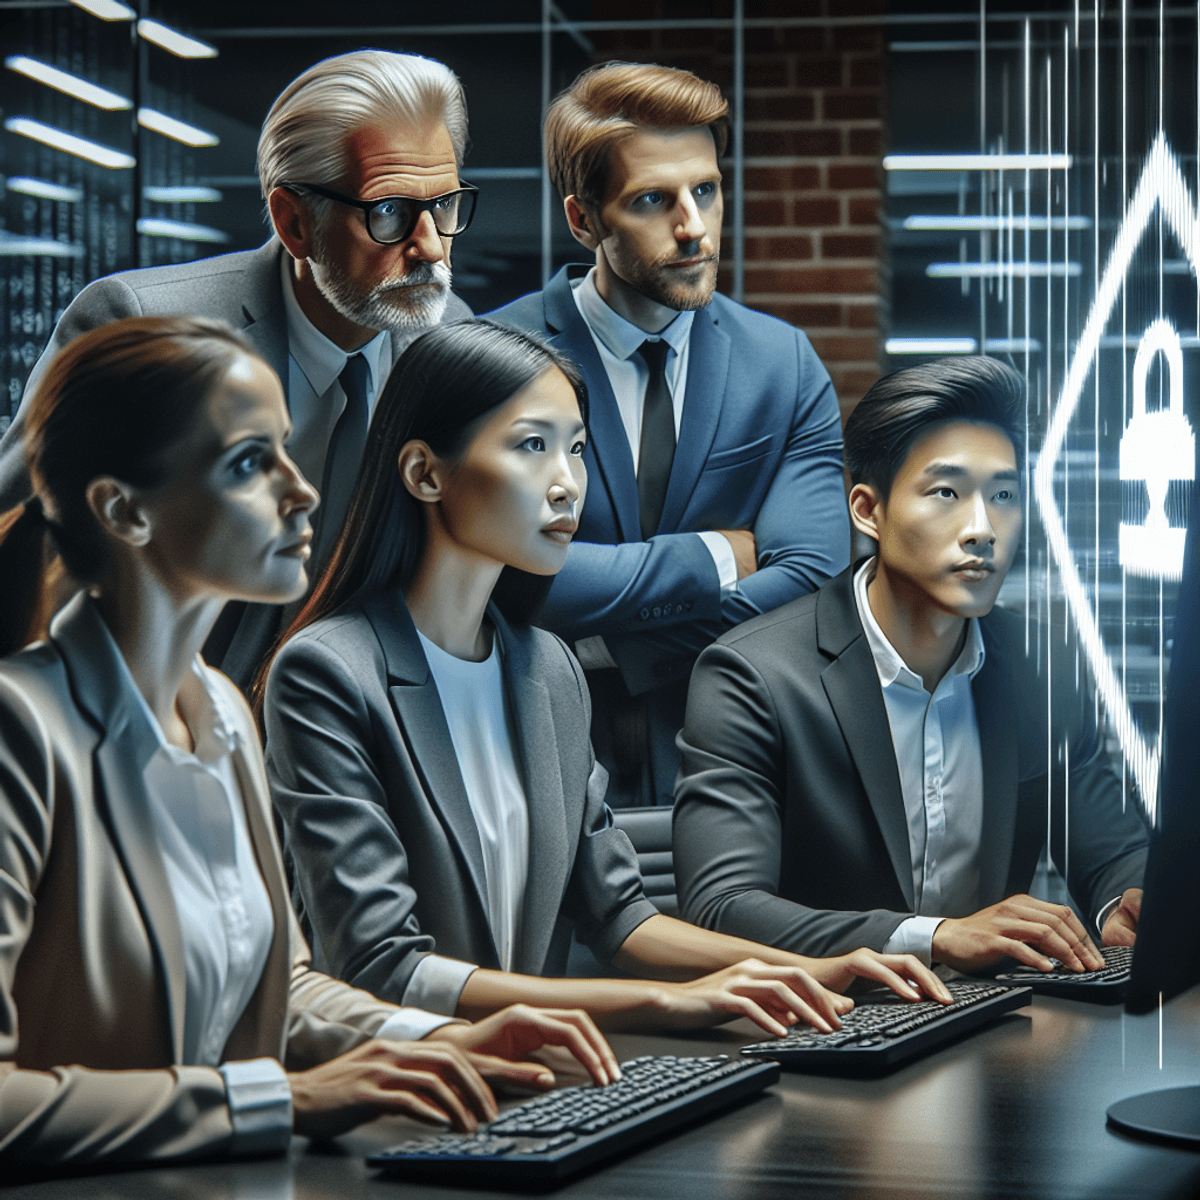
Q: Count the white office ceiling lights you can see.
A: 13